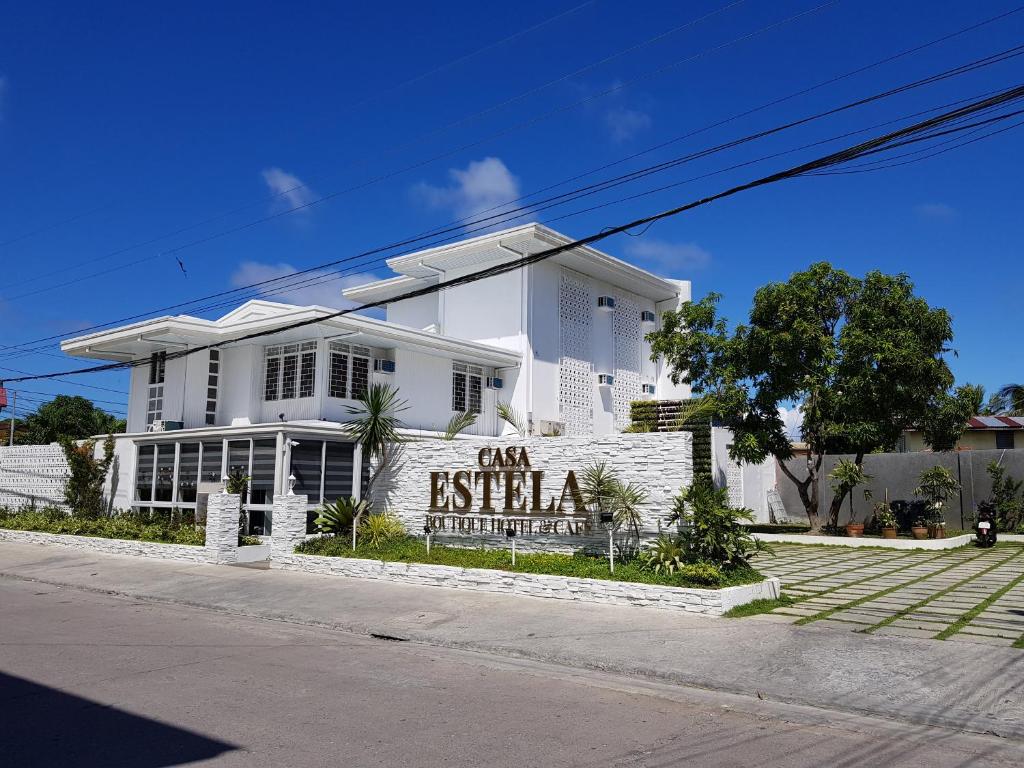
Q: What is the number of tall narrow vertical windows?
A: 2